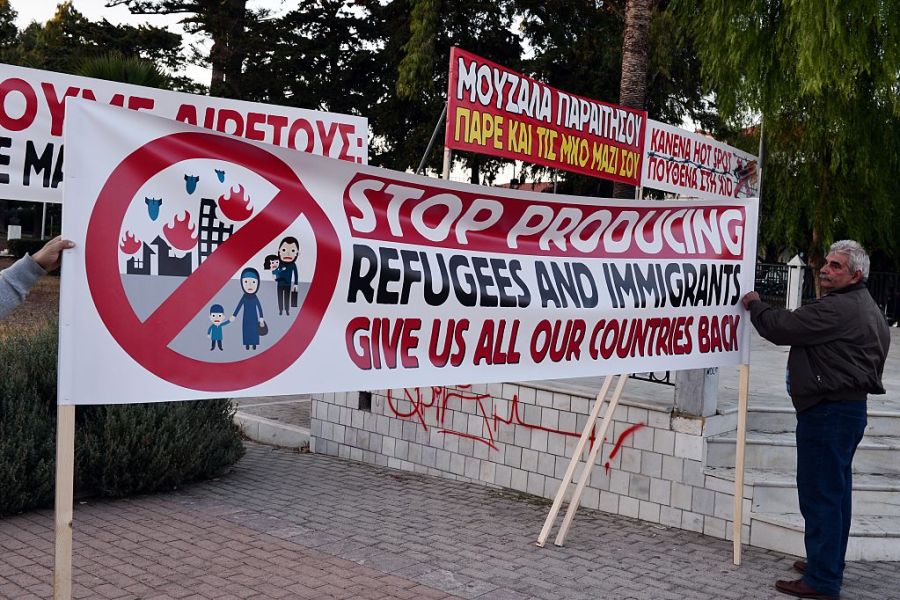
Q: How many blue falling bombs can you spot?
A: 3